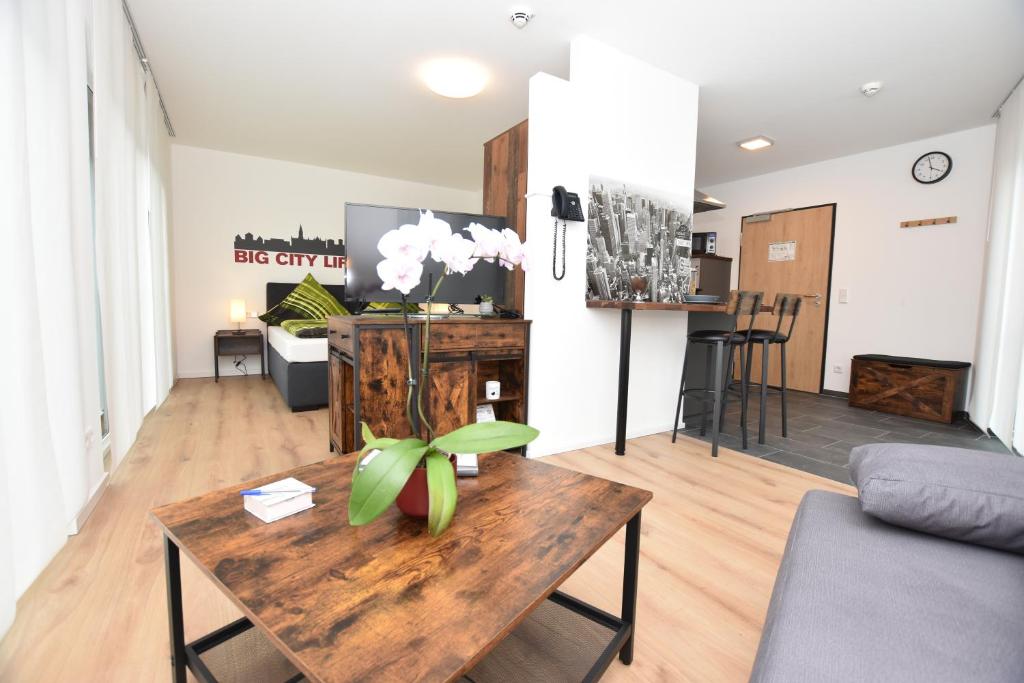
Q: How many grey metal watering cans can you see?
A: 0